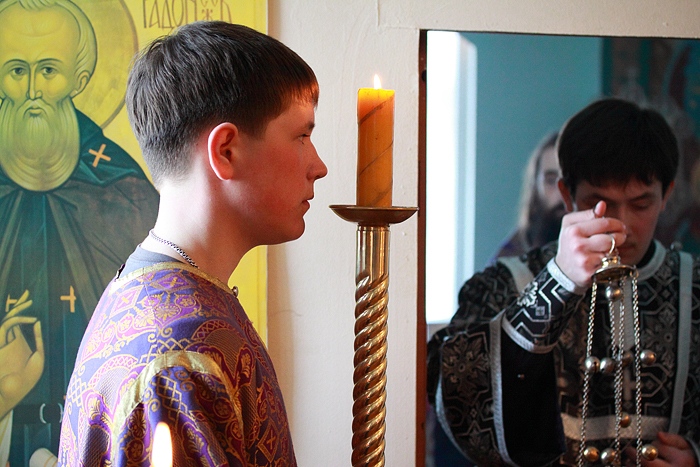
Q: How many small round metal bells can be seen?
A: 9